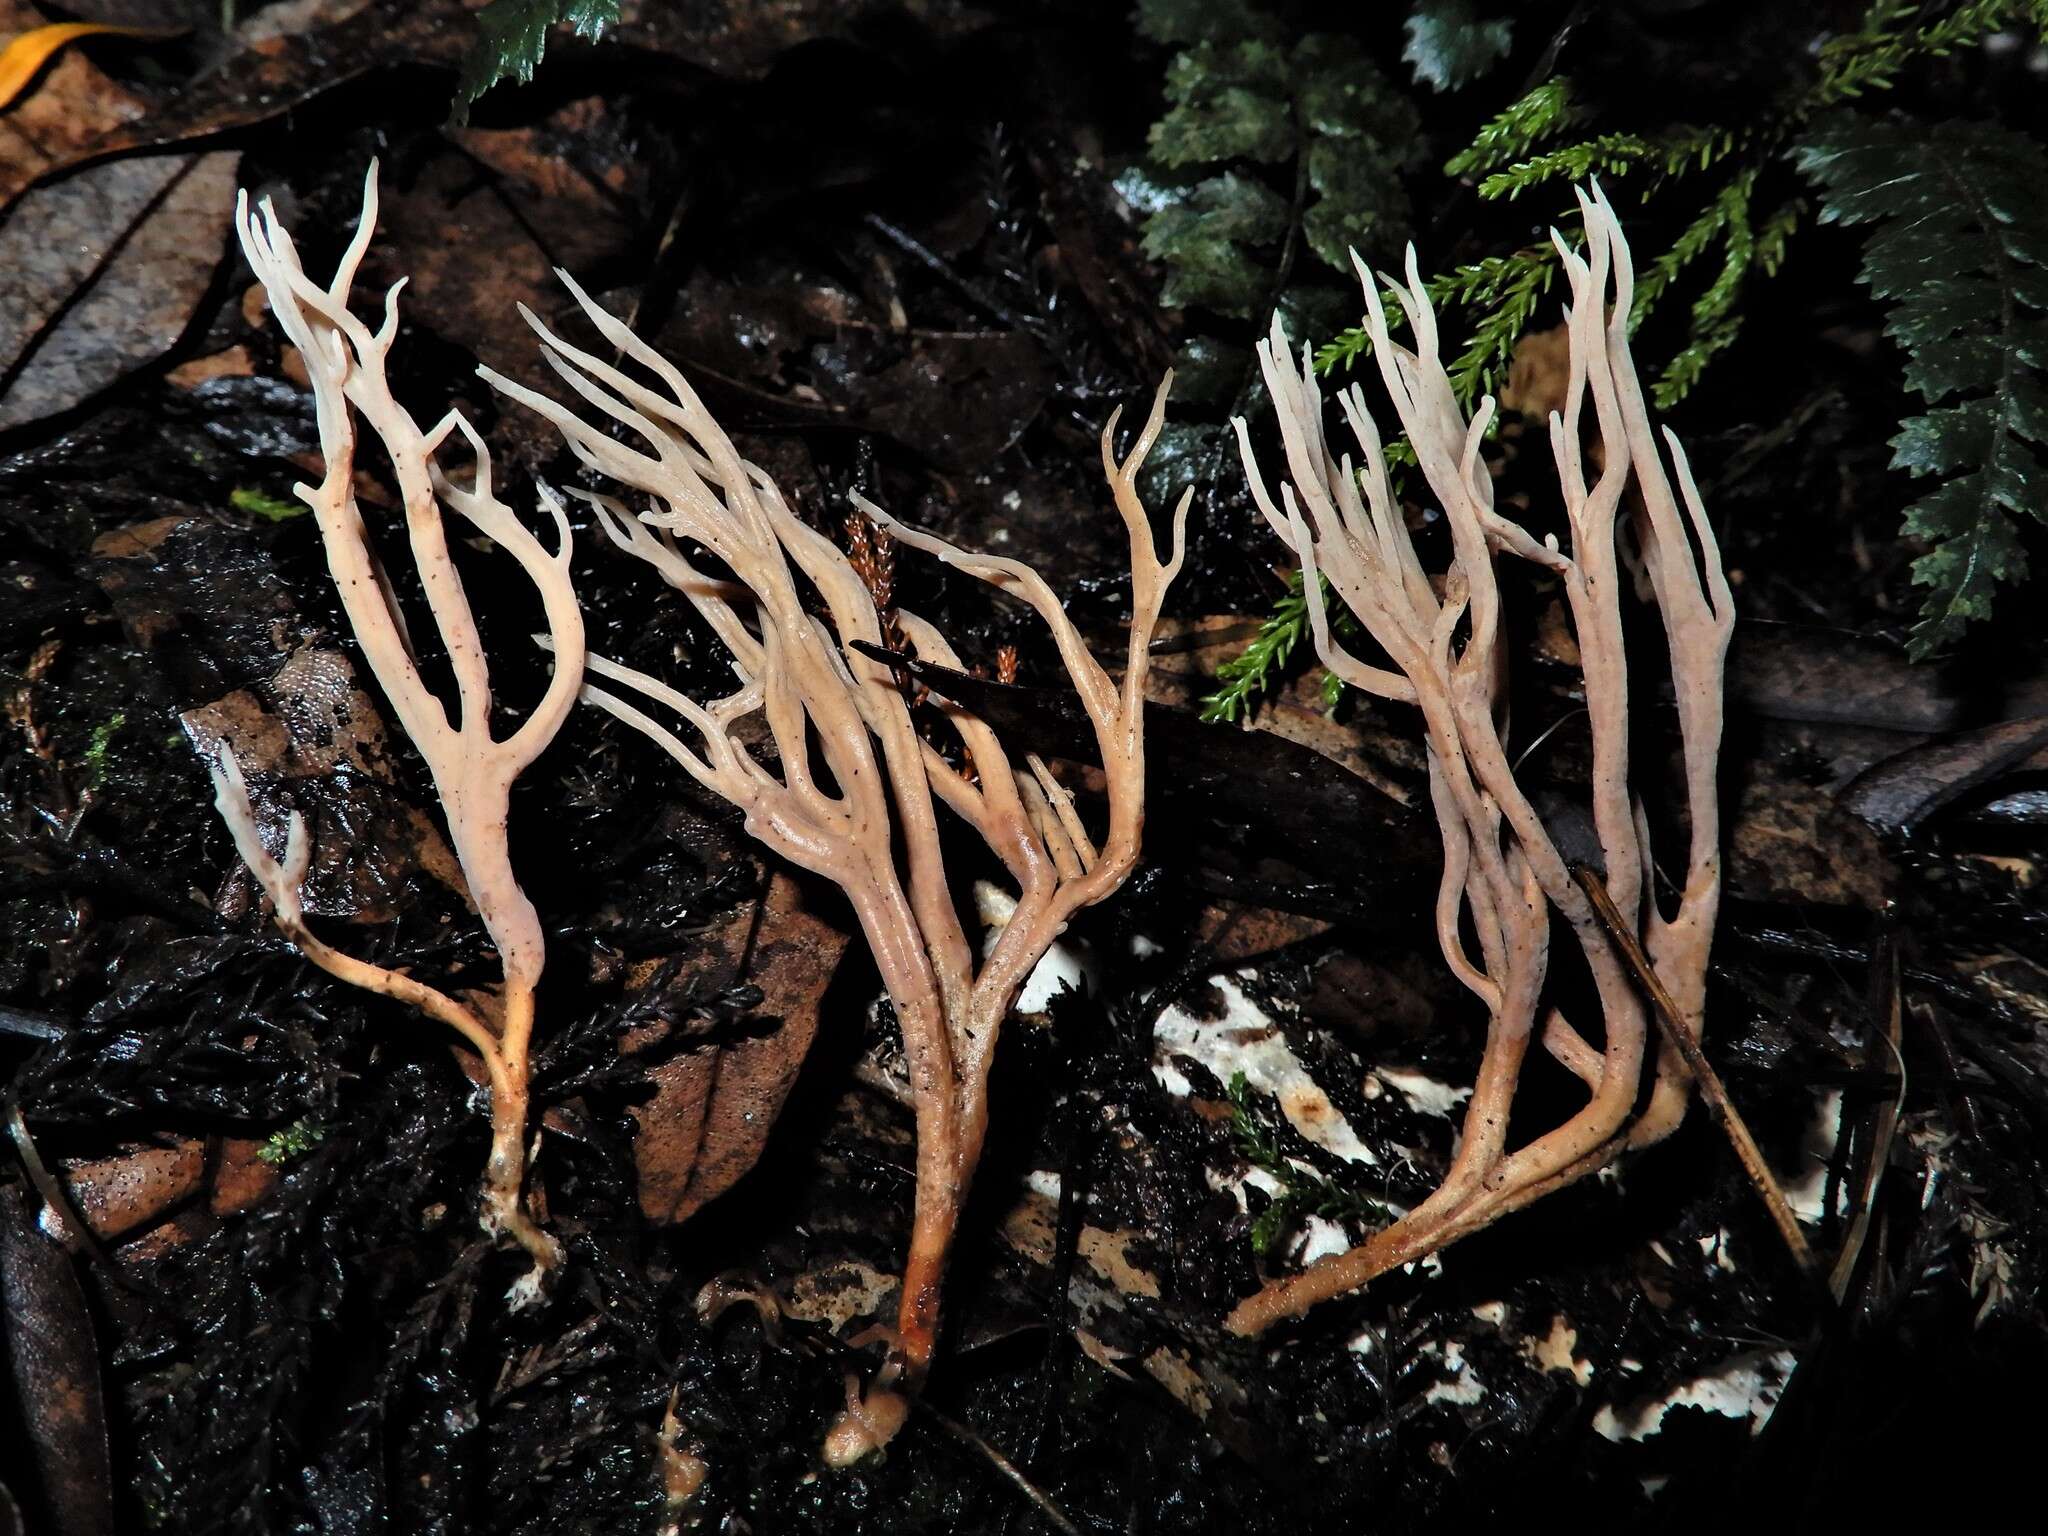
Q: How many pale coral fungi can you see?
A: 3